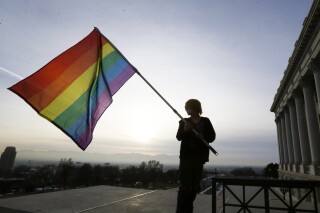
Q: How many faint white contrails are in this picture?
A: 1